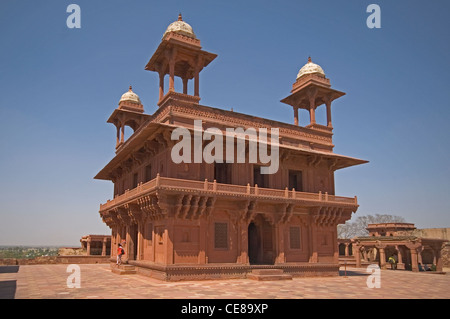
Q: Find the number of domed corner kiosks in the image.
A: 3